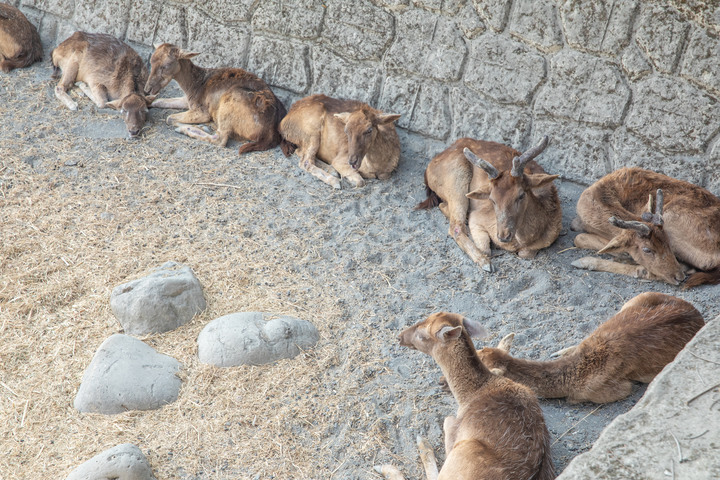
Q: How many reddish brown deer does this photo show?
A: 8